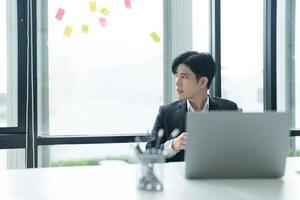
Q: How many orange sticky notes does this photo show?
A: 0